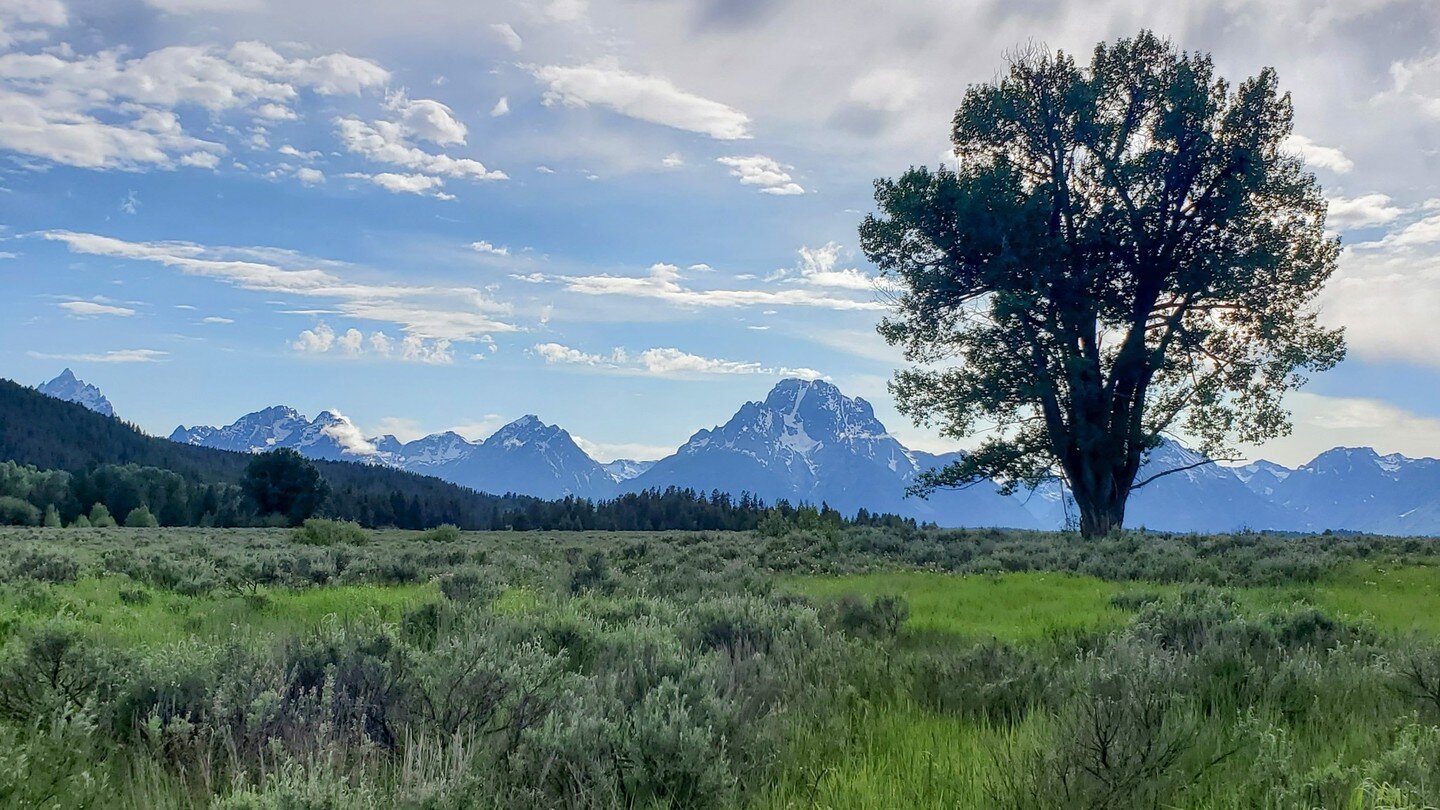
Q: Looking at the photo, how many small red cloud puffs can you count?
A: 0